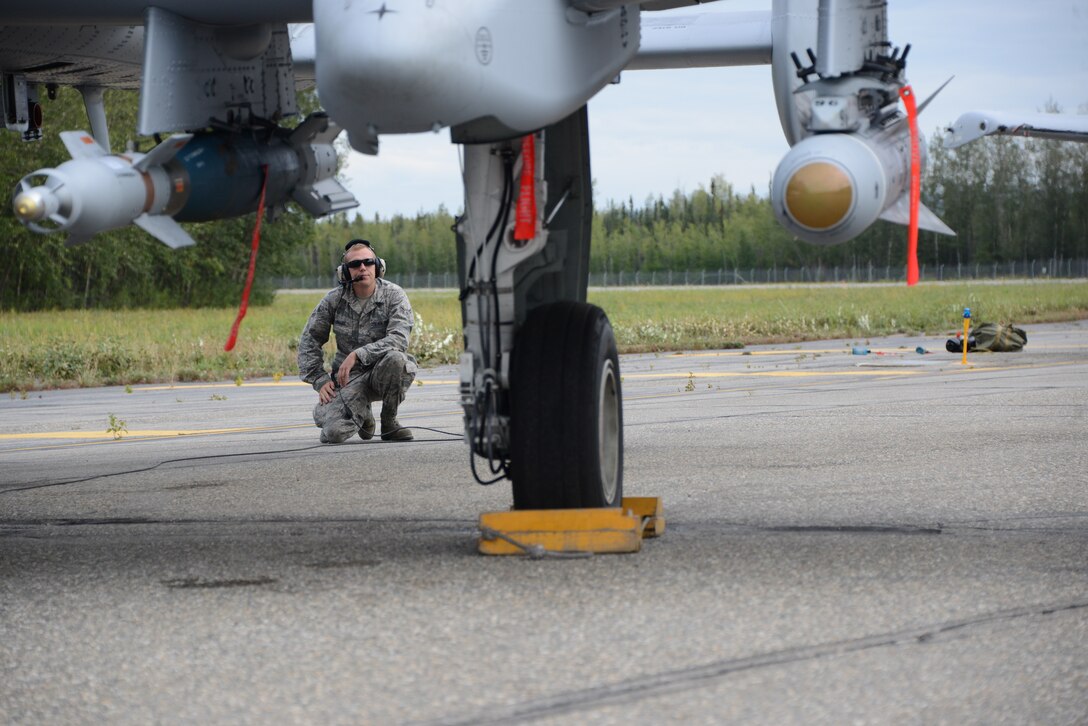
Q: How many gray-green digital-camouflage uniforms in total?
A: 1